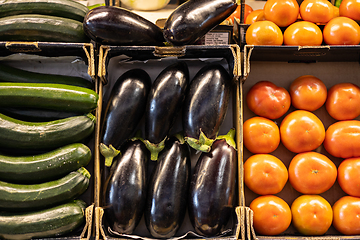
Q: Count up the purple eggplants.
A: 8